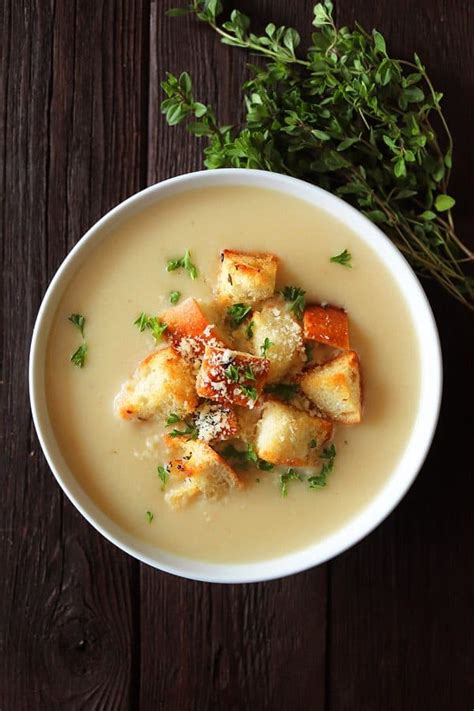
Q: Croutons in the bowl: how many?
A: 10